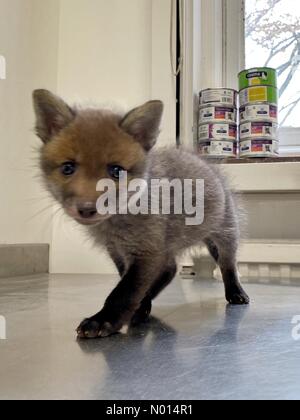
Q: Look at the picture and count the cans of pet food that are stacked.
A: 9